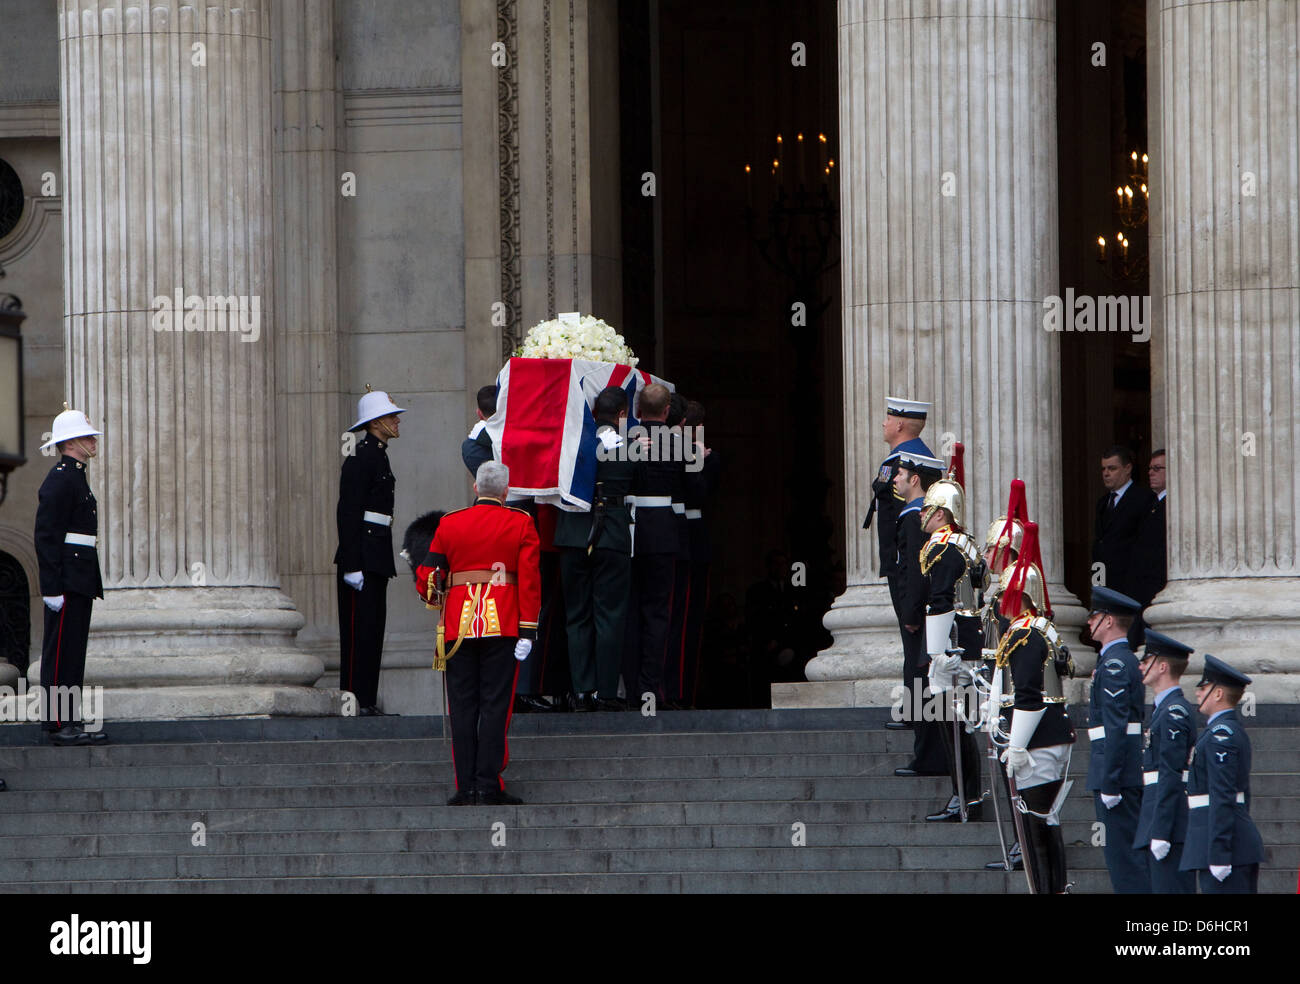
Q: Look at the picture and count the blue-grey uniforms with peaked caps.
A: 3